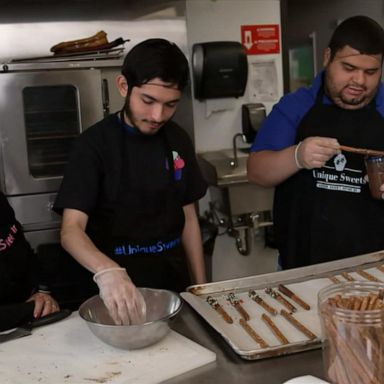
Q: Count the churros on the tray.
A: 12